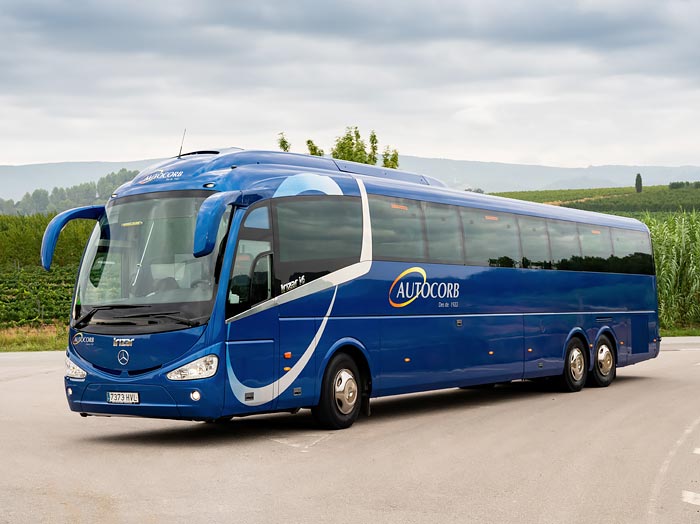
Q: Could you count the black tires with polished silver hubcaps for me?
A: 3